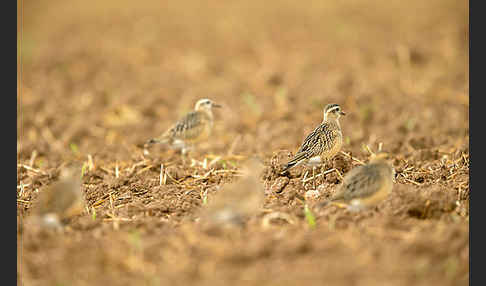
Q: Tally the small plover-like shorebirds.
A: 5